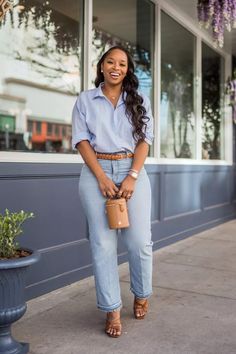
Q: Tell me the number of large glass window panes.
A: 4